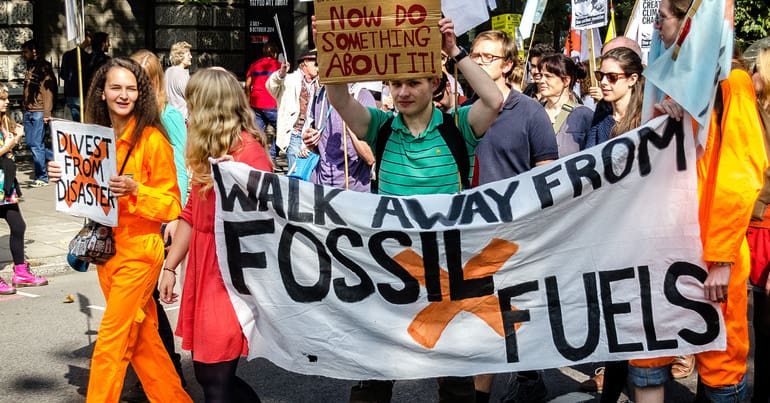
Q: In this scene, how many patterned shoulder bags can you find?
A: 1